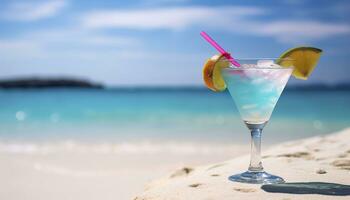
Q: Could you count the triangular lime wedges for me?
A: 1